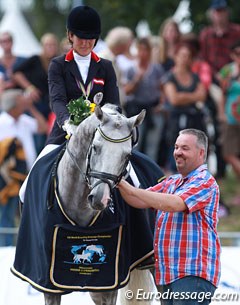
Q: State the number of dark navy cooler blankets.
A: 1